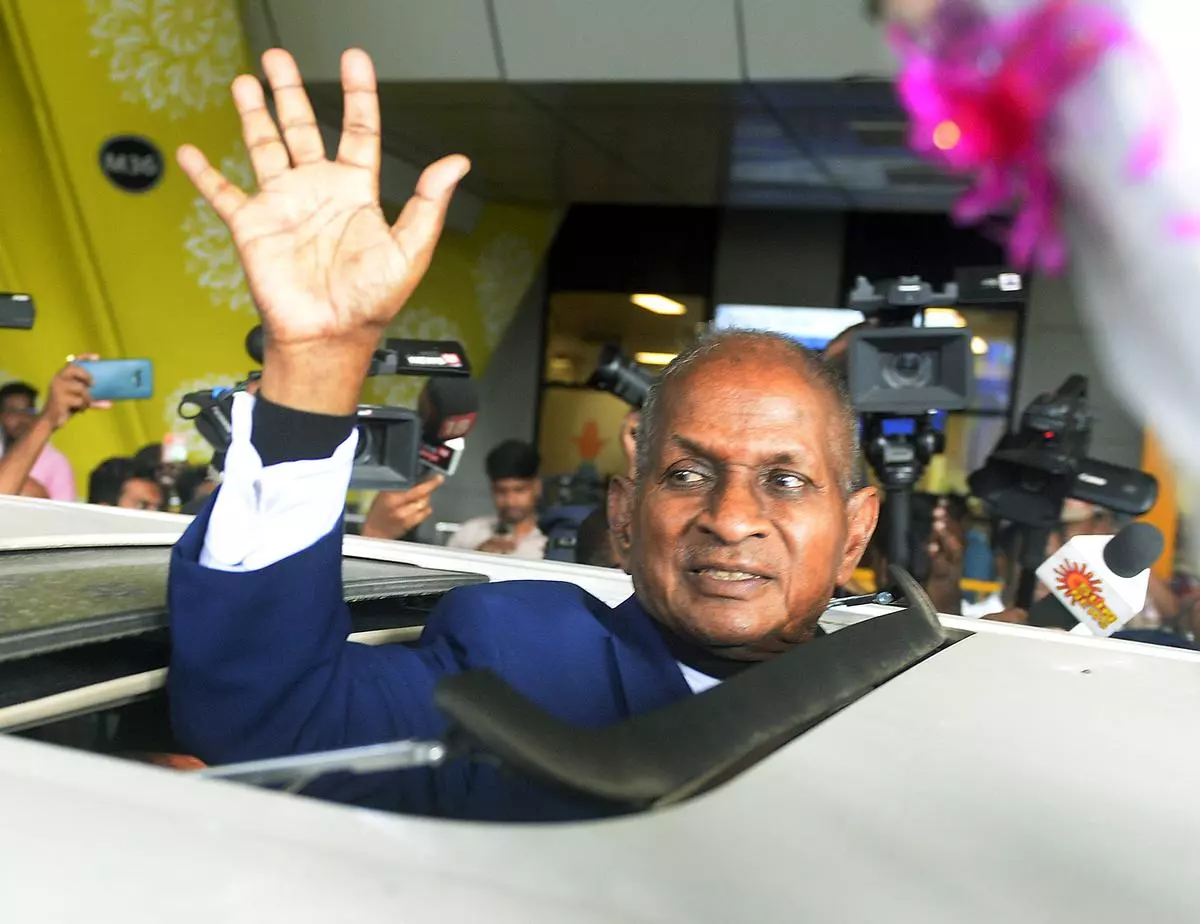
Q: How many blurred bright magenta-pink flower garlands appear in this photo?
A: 1